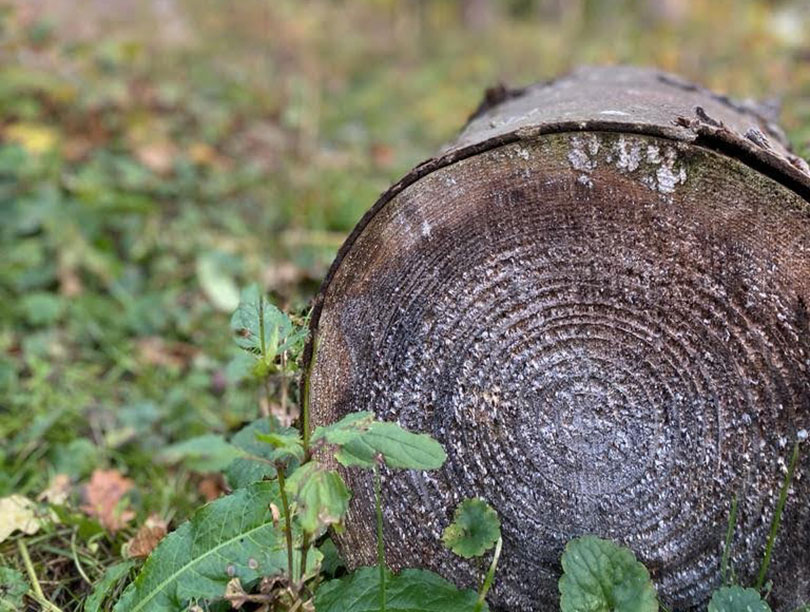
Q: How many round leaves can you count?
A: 3